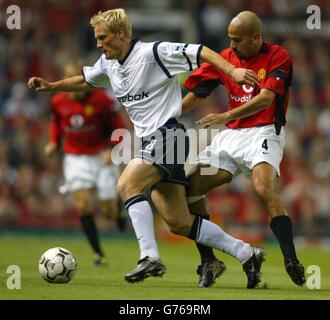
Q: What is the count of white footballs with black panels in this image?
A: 1